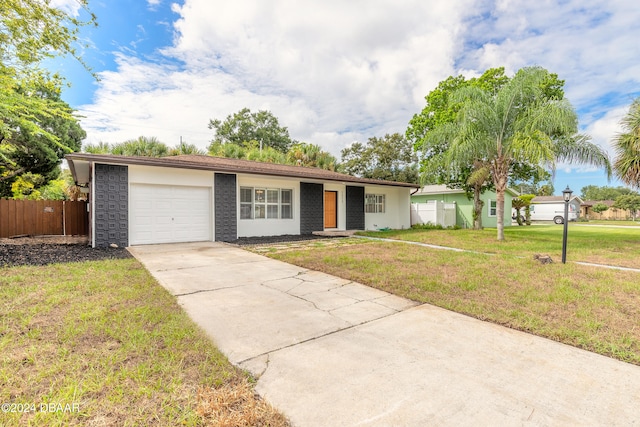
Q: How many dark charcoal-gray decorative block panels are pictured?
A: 4